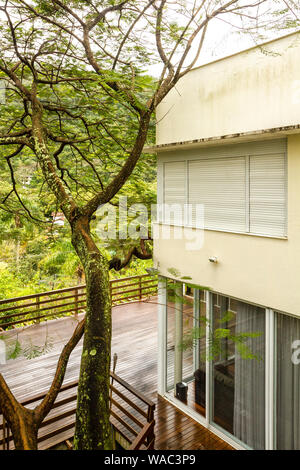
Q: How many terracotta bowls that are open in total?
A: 0